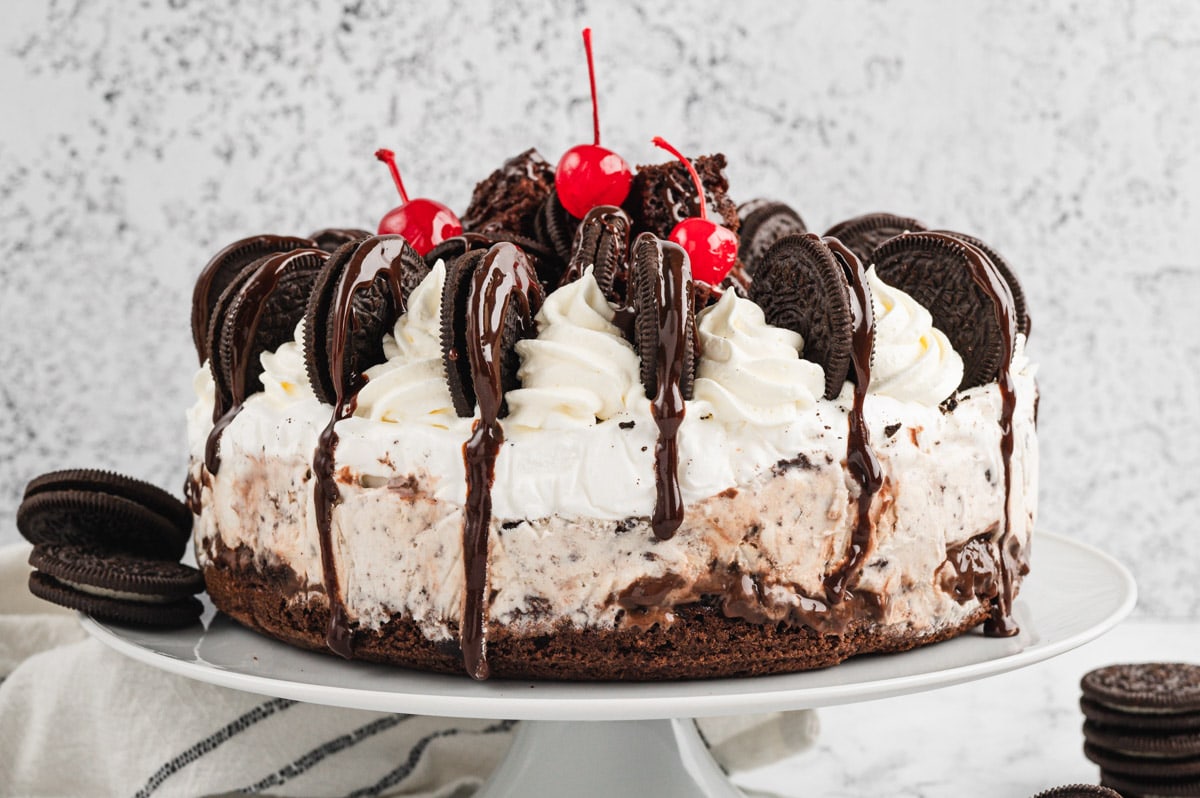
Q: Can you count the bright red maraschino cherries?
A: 3